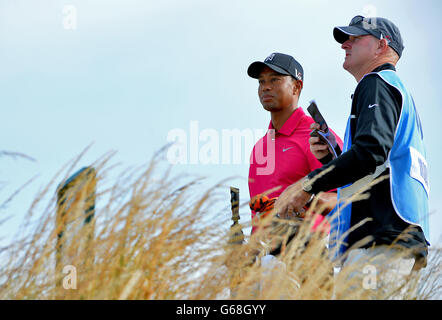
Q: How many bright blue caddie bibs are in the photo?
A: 1